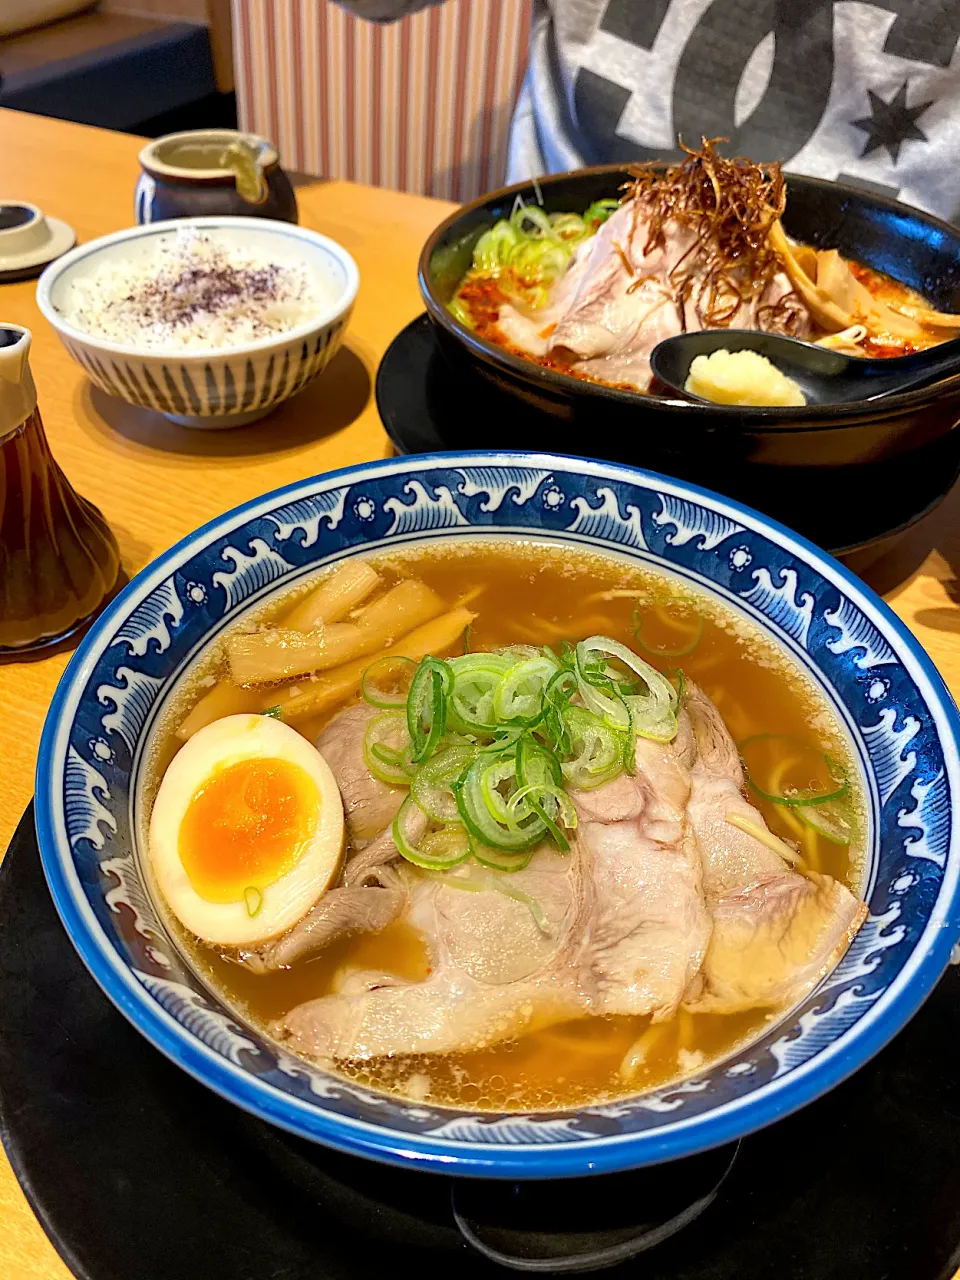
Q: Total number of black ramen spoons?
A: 1